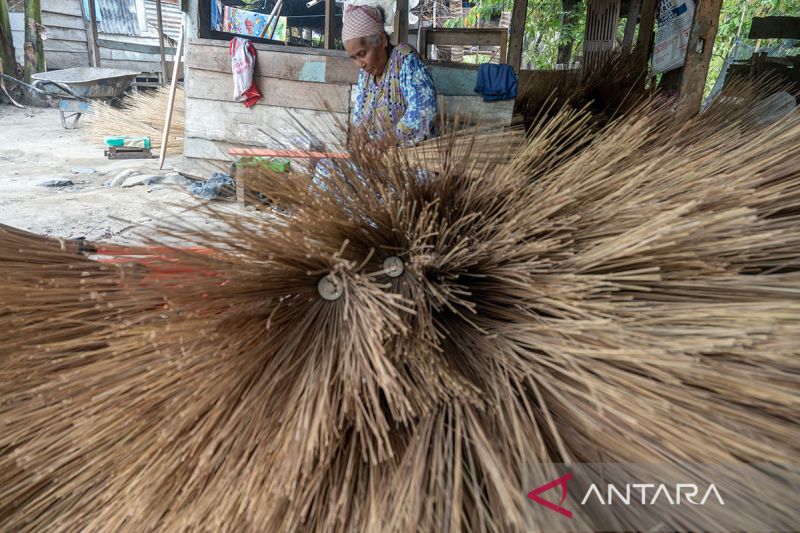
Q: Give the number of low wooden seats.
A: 1